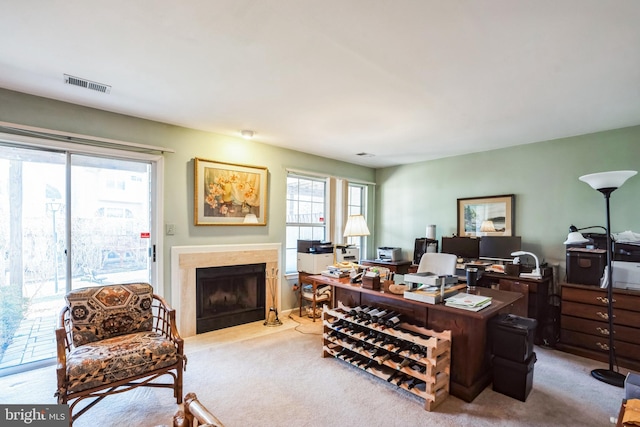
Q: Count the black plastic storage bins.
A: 2